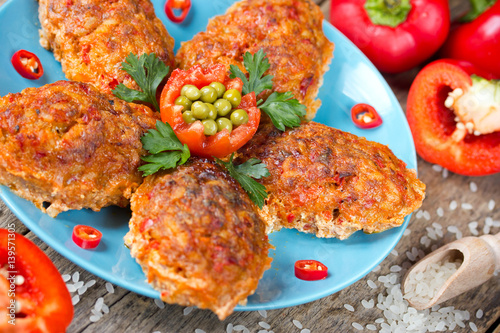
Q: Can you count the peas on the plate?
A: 13